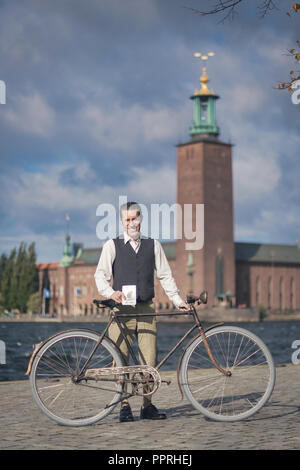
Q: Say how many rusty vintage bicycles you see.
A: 1